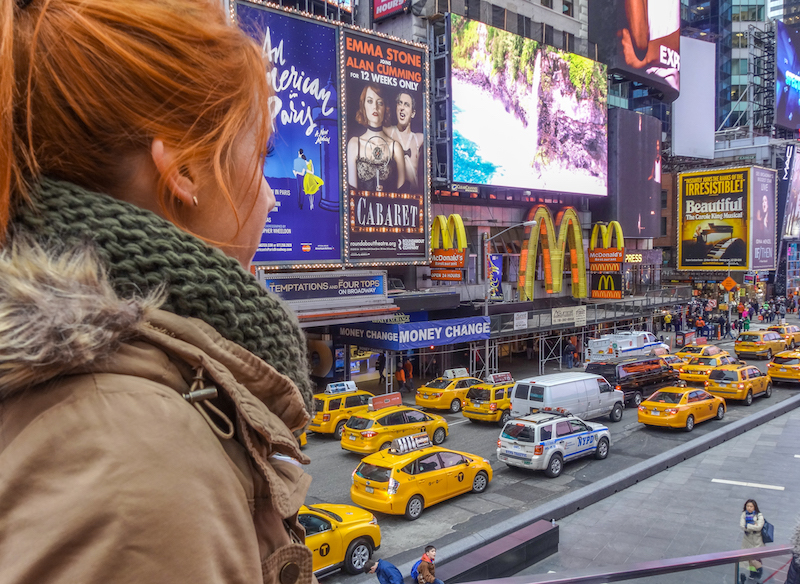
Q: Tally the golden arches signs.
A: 4